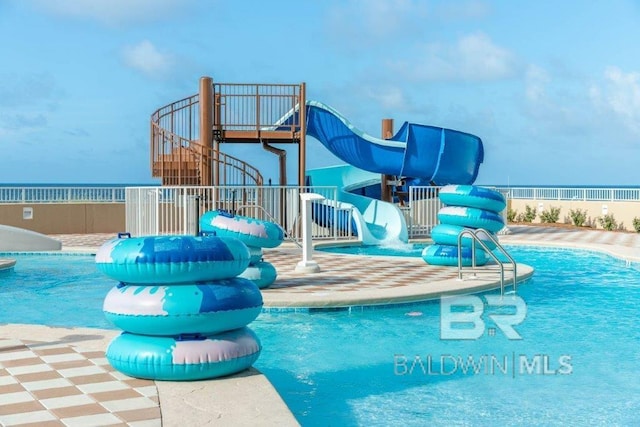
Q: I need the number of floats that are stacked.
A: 10